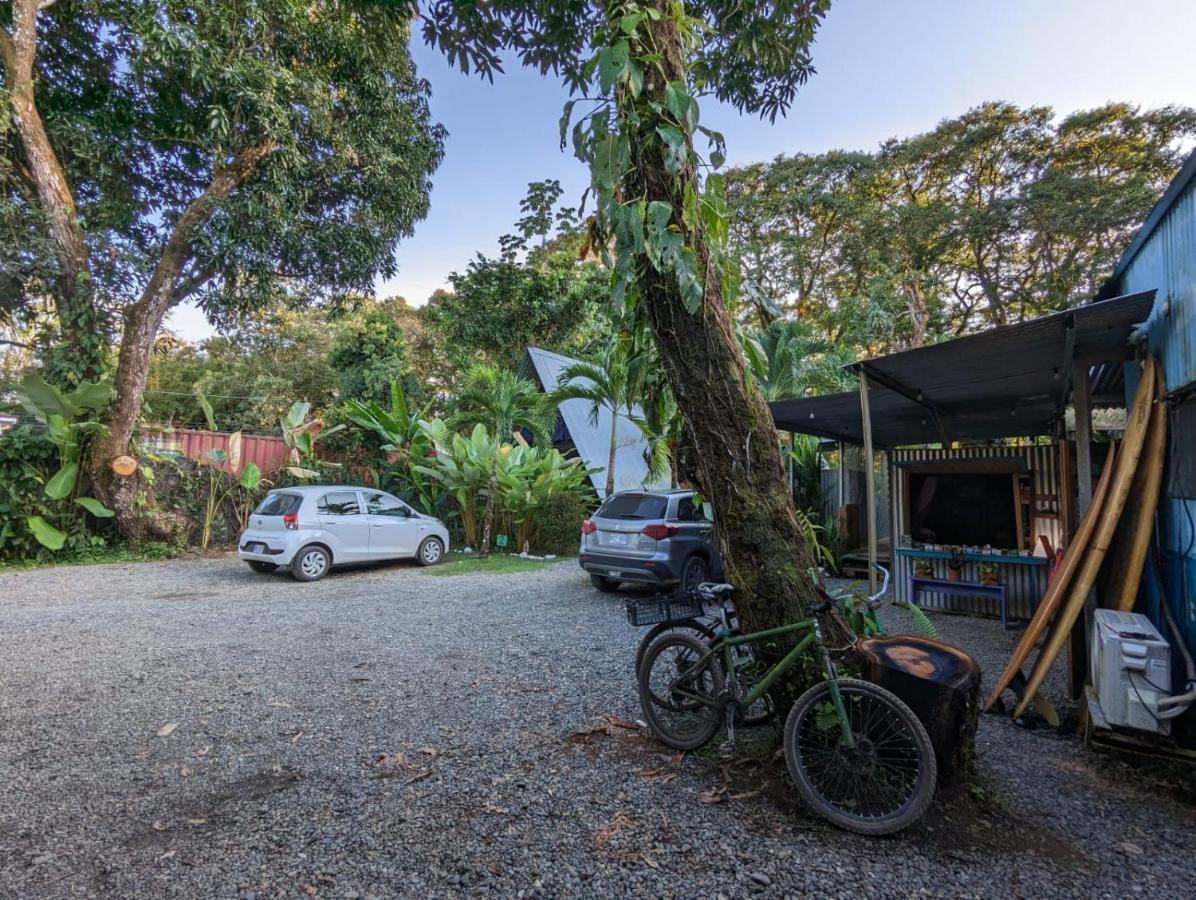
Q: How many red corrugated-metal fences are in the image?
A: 1